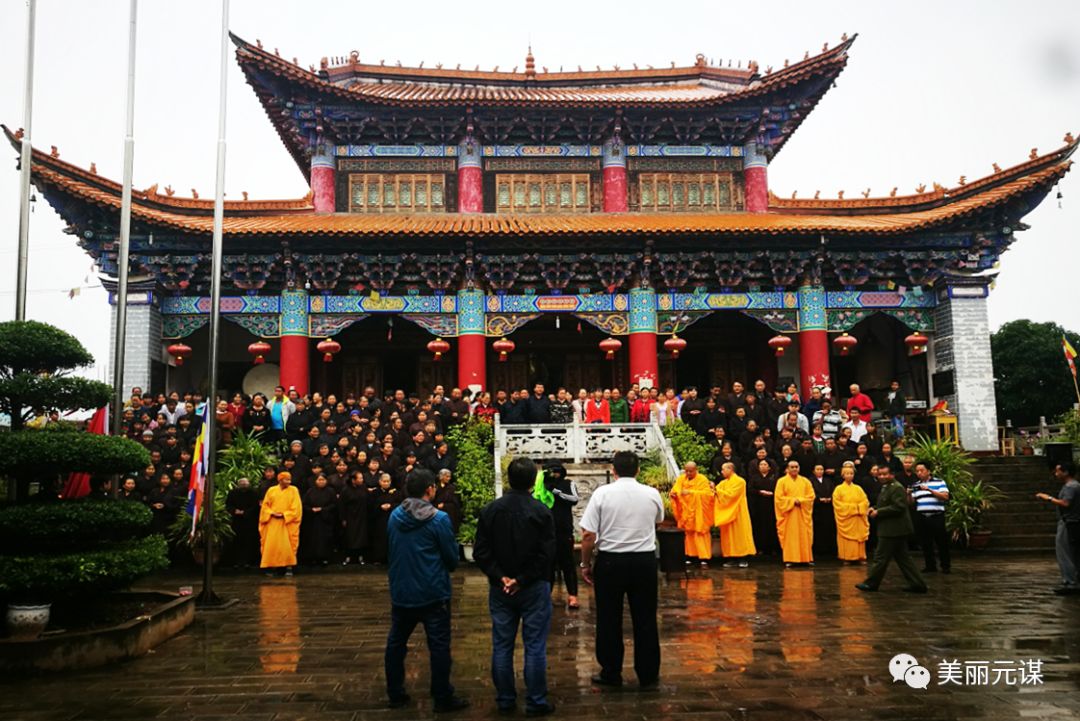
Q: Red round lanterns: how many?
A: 10